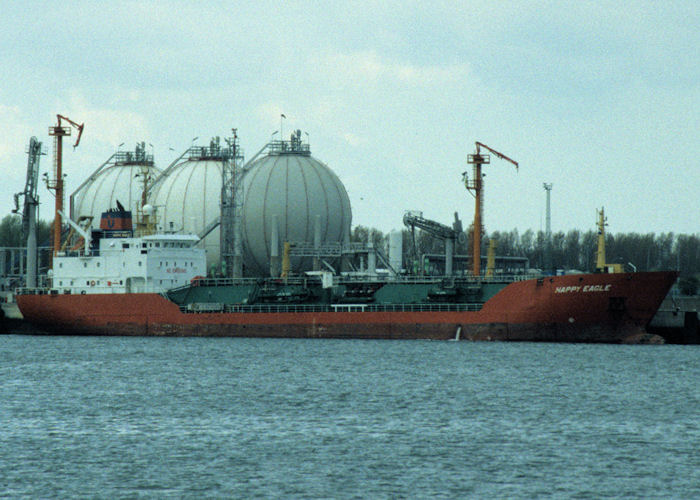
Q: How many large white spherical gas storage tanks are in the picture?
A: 3